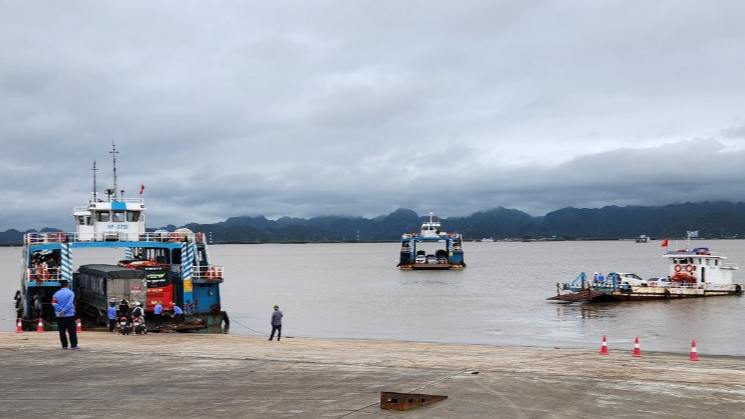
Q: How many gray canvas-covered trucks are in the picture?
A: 1